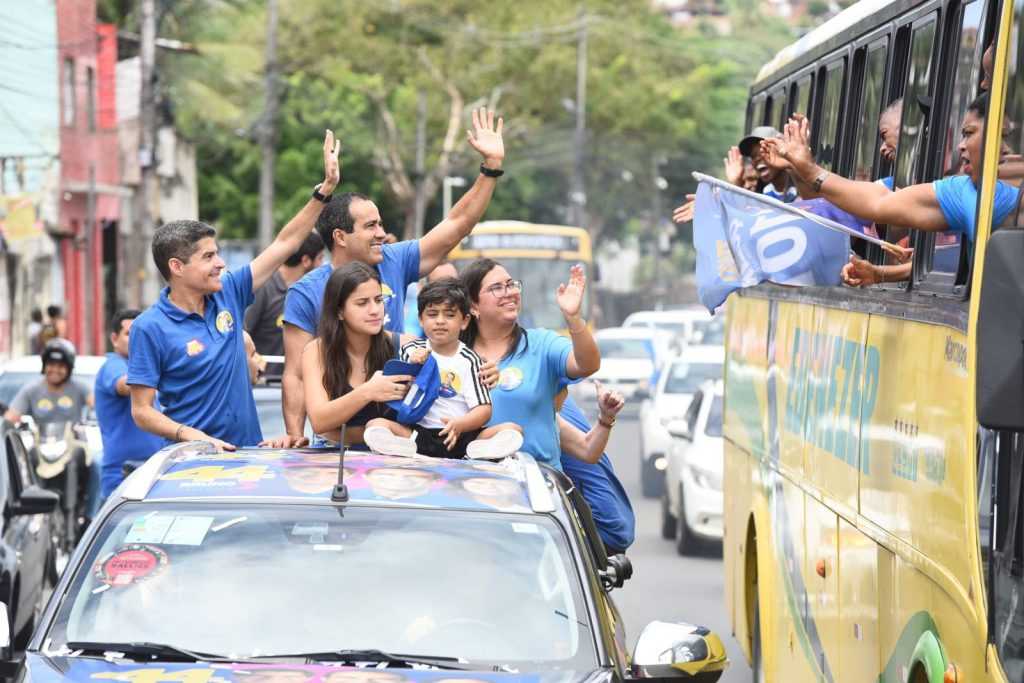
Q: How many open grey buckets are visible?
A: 0